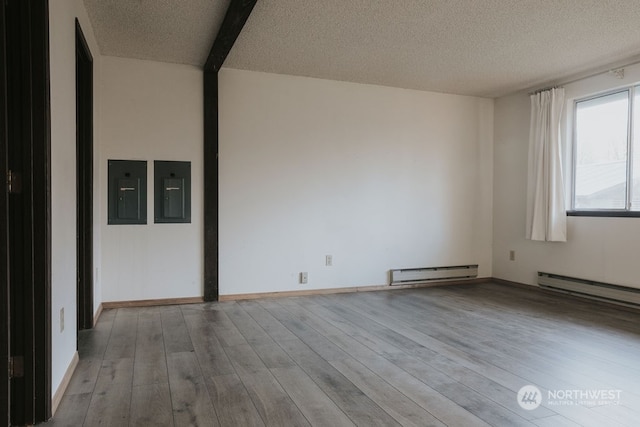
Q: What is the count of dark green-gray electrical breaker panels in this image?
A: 2